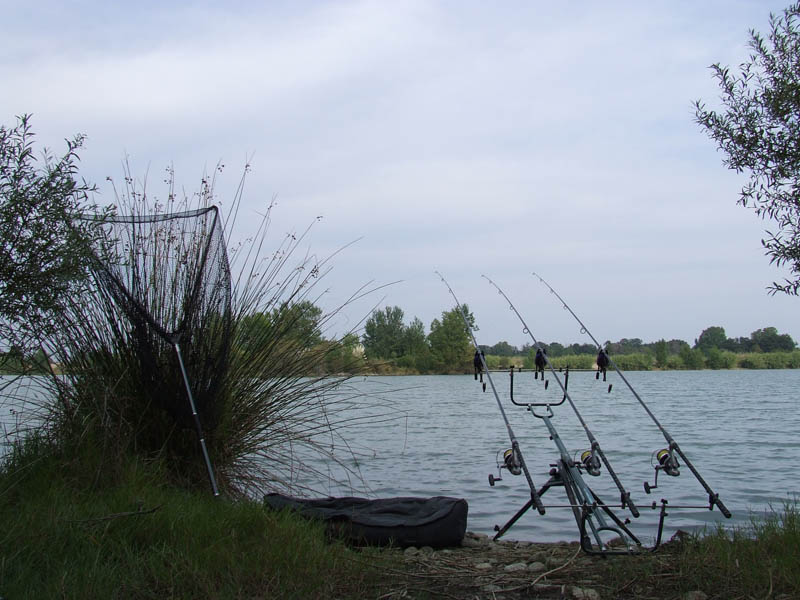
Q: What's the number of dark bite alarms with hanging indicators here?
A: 3